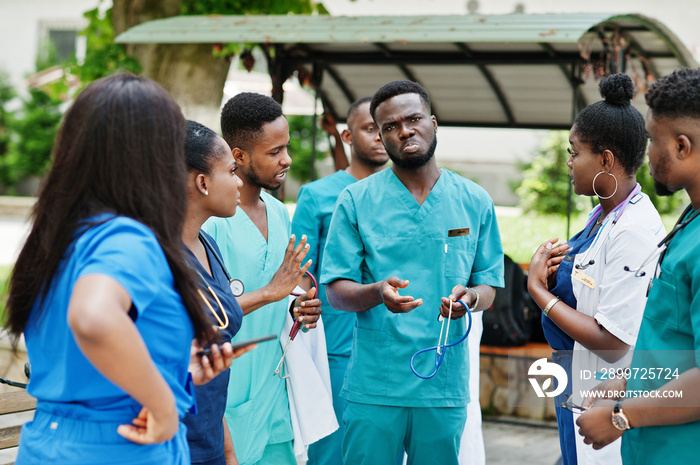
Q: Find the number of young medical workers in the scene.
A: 7